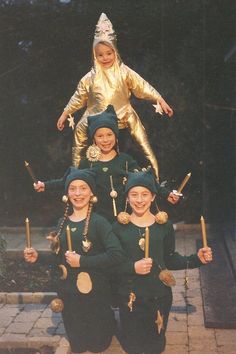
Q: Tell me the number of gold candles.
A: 6